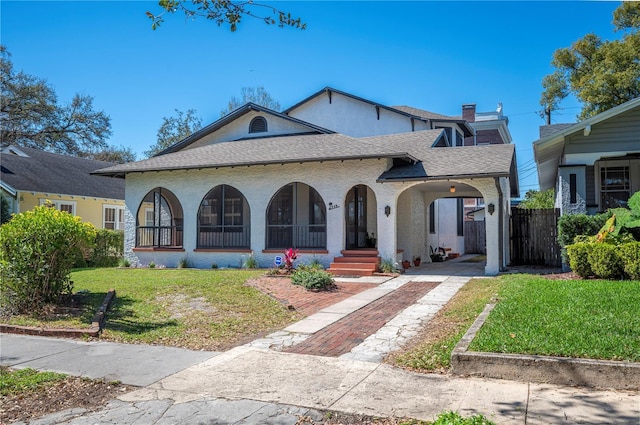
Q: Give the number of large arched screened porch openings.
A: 3